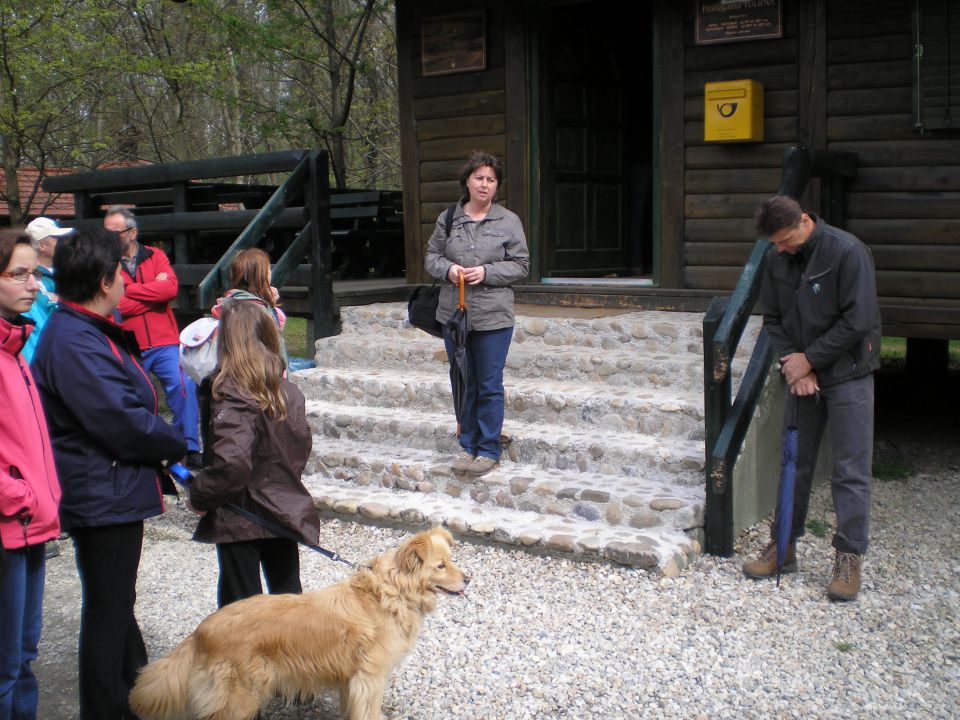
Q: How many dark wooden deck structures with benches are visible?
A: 1